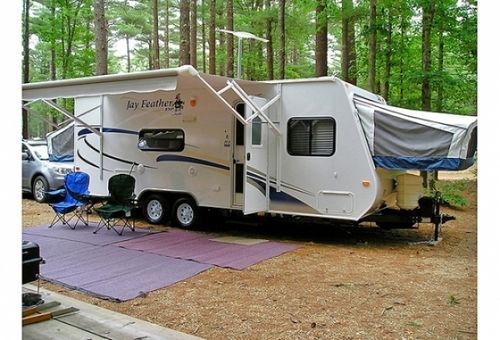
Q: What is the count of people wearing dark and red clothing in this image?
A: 0